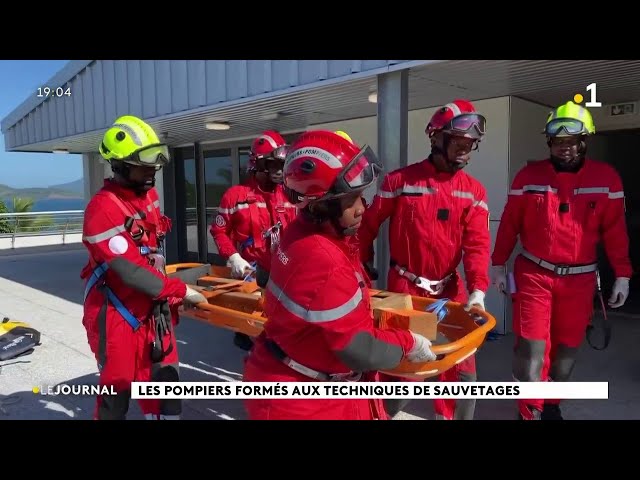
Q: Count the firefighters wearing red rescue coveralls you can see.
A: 5